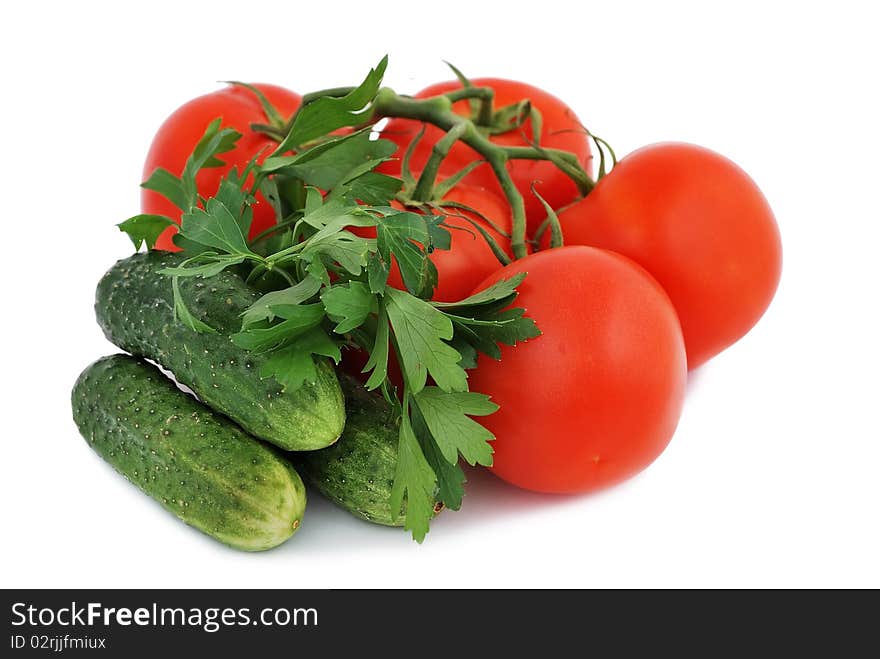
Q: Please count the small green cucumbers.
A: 3